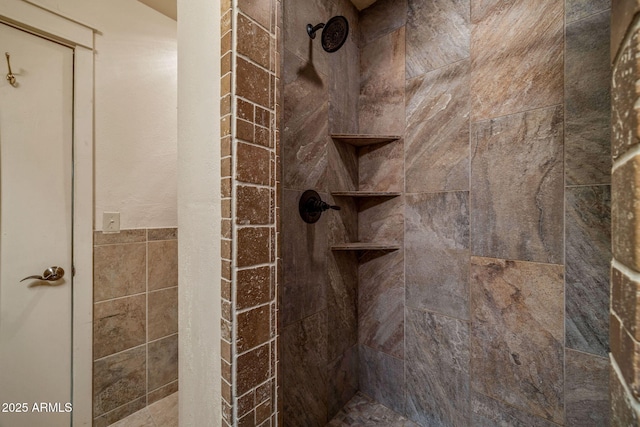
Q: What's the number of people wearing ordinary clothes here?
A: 0